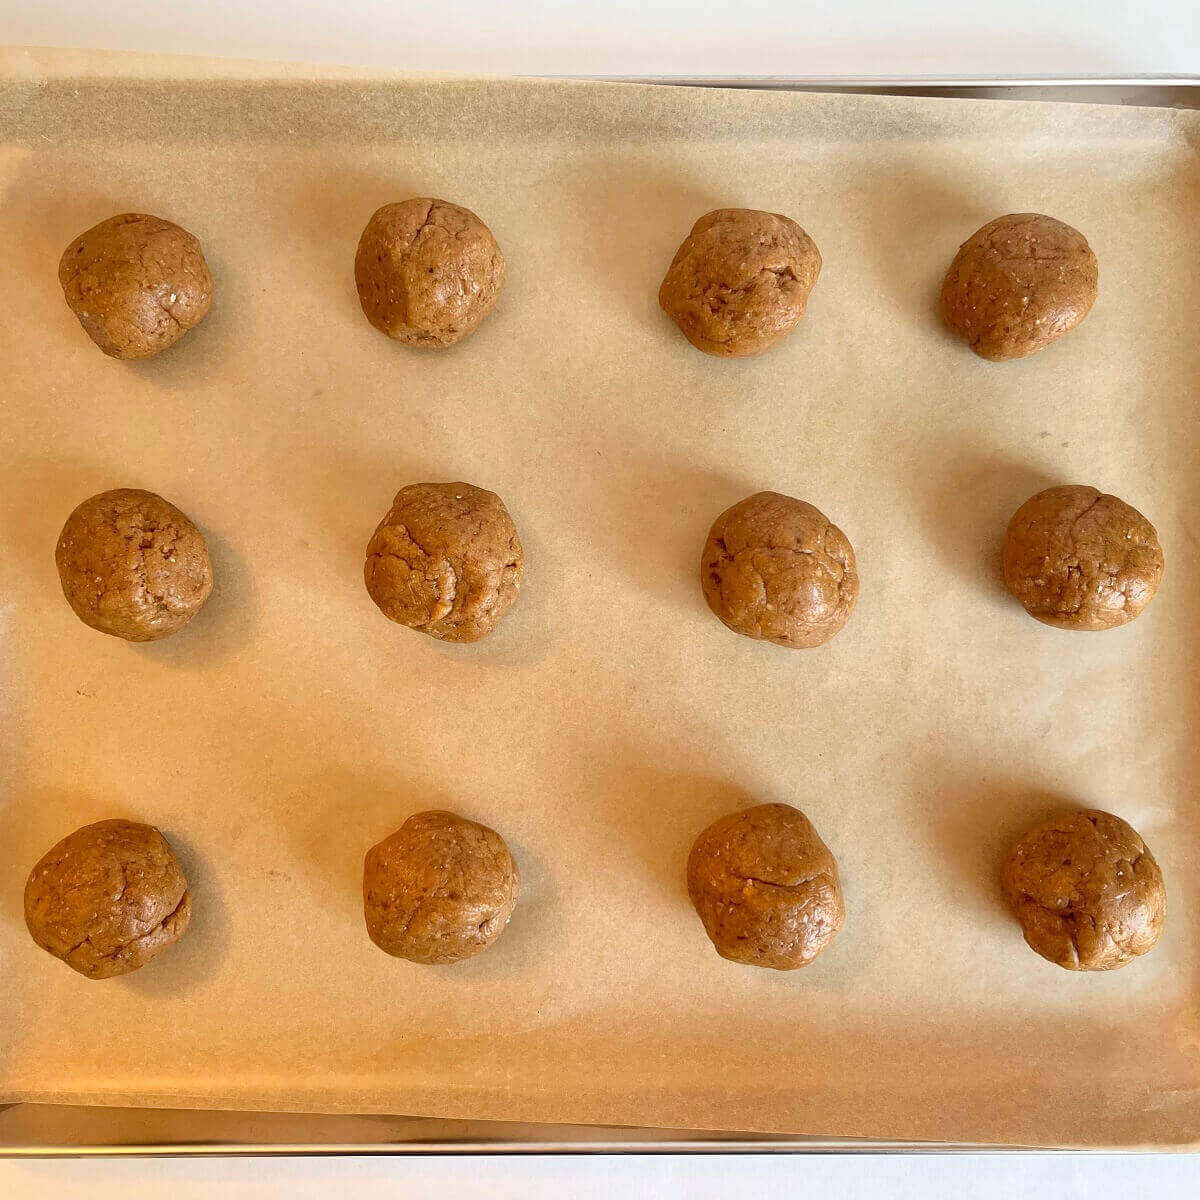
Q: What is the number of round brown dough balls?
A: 12